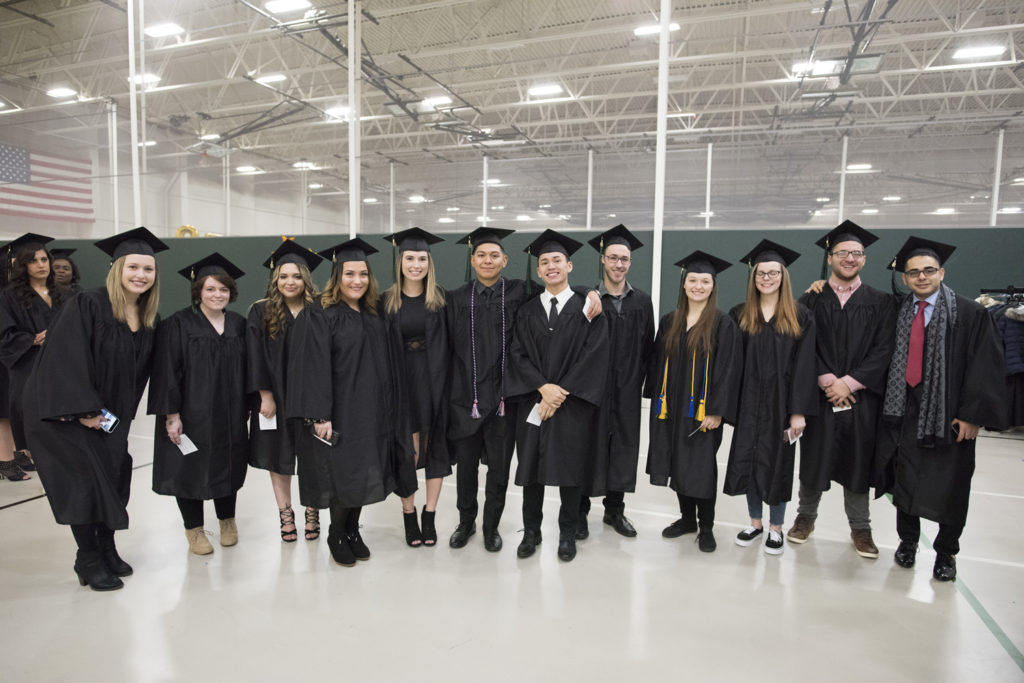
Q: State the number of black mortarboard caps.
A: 14